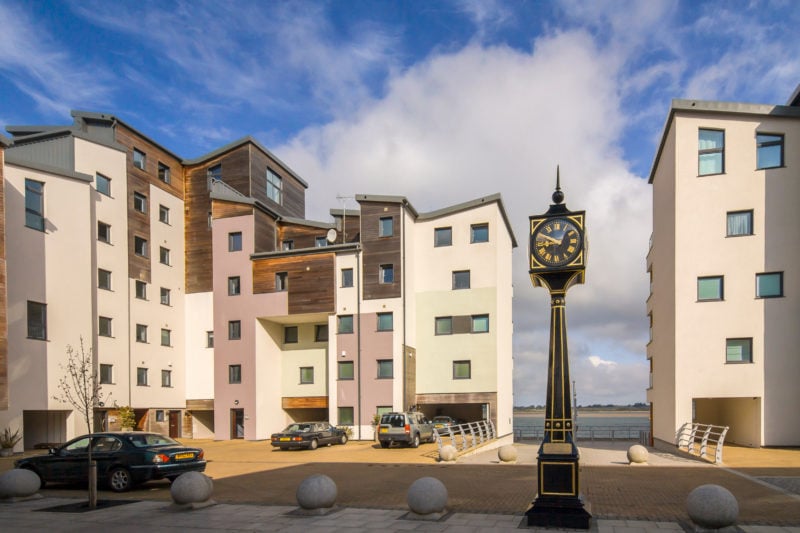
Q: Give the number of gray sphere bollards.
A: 8